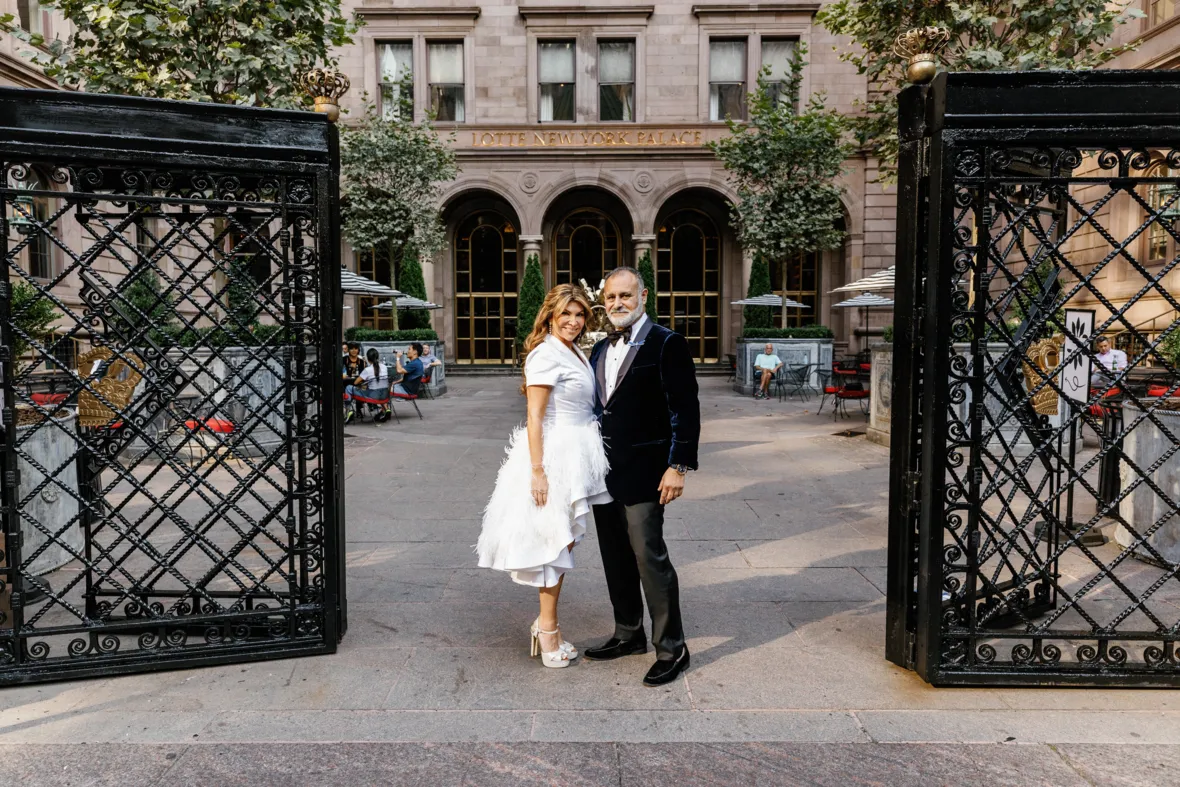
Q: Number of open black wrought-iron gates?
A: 2